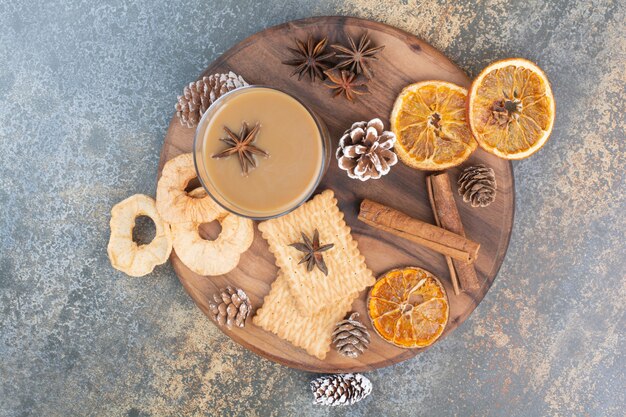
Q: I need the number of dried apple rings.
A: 3